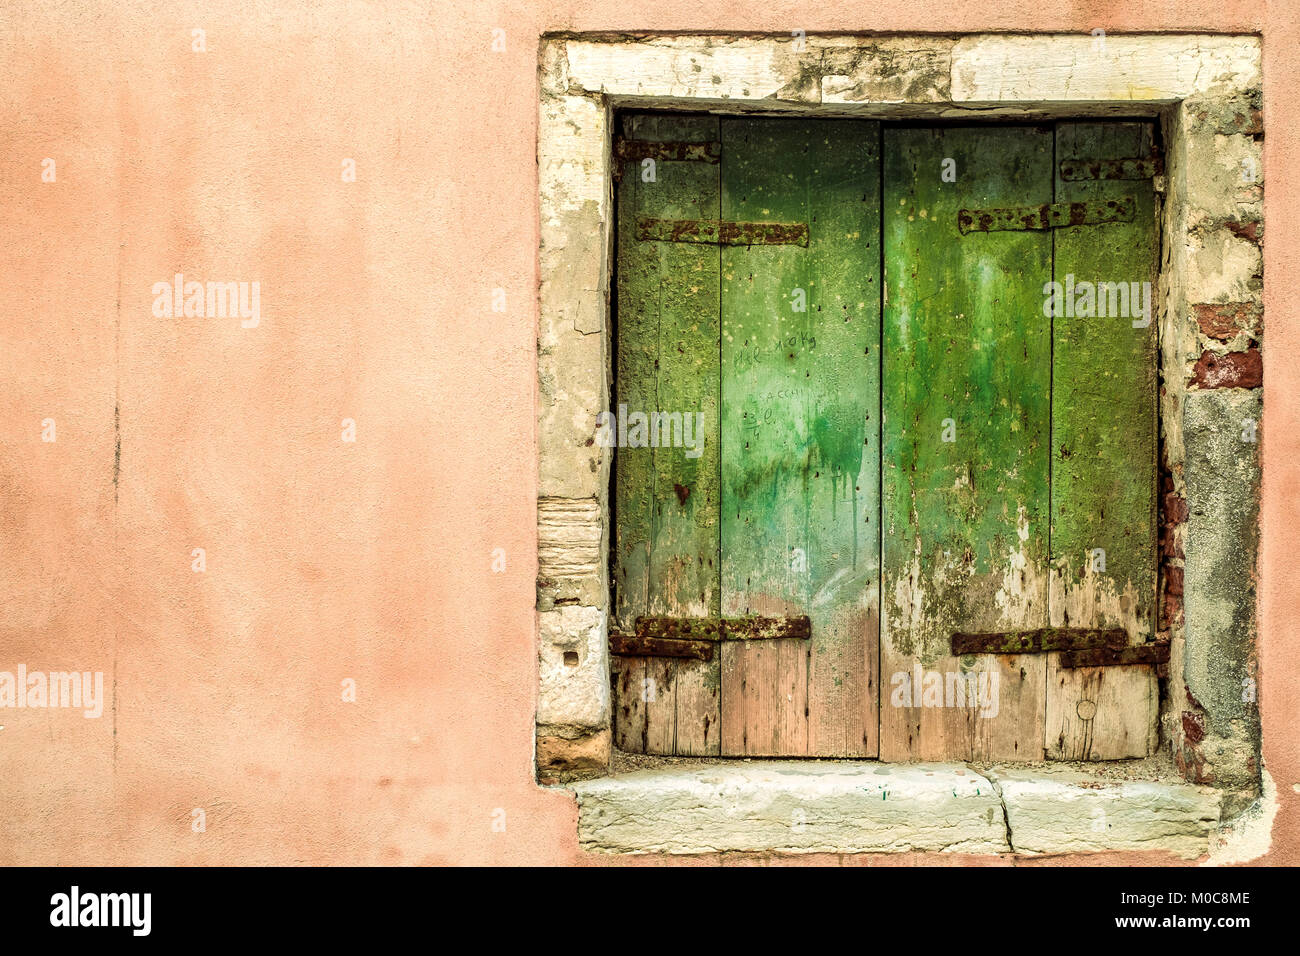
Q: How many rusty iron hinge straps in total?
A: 8